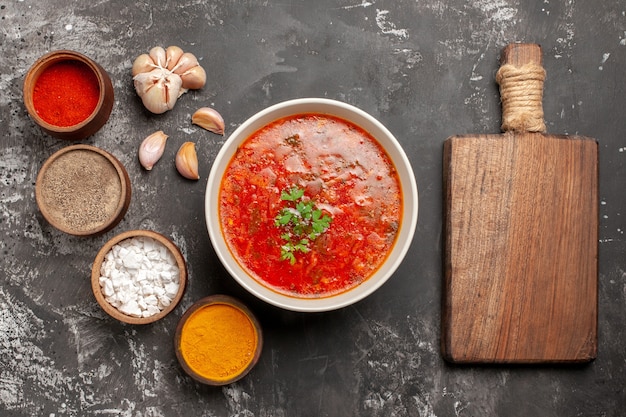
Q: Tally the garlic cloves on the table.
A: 3